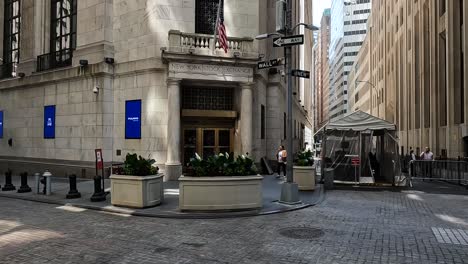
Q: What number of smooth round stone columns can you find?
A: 2